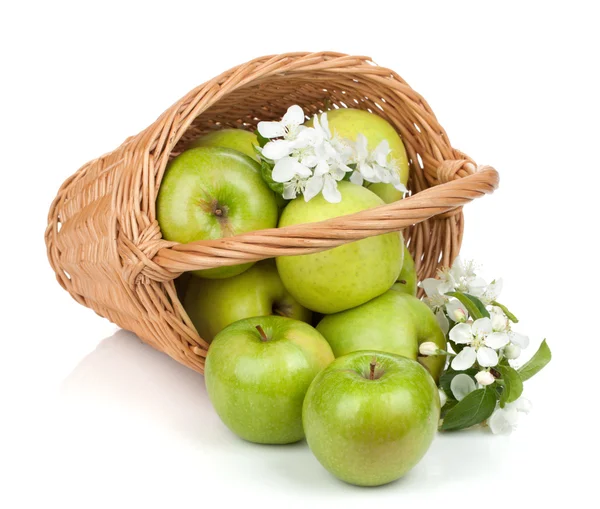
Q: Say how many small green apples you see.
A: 9